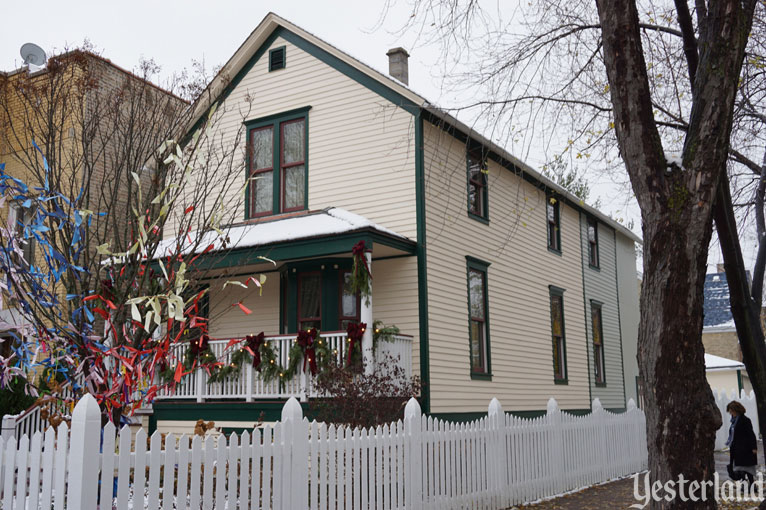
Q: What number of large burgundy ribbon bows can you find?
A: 5